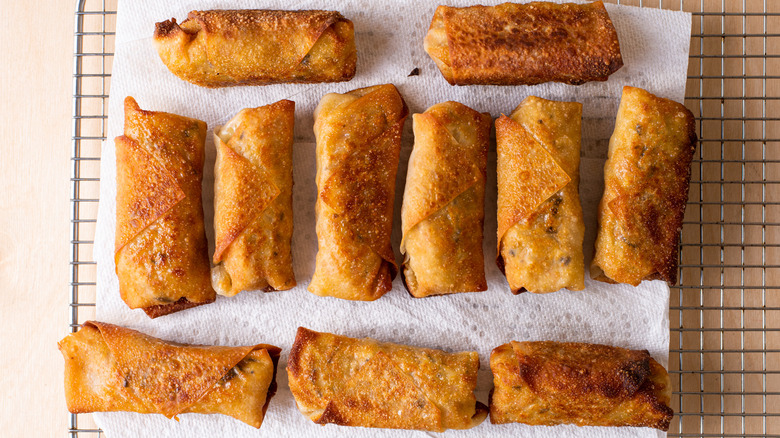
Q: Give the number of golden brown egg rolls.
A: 11